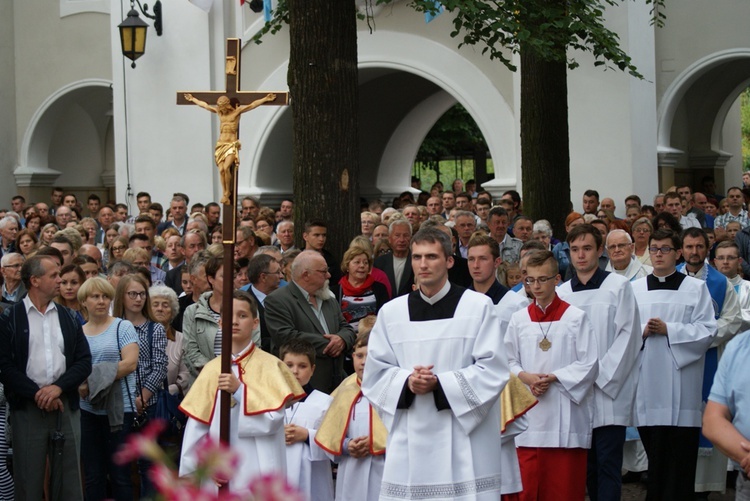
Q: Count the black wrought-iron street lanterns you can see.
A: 1